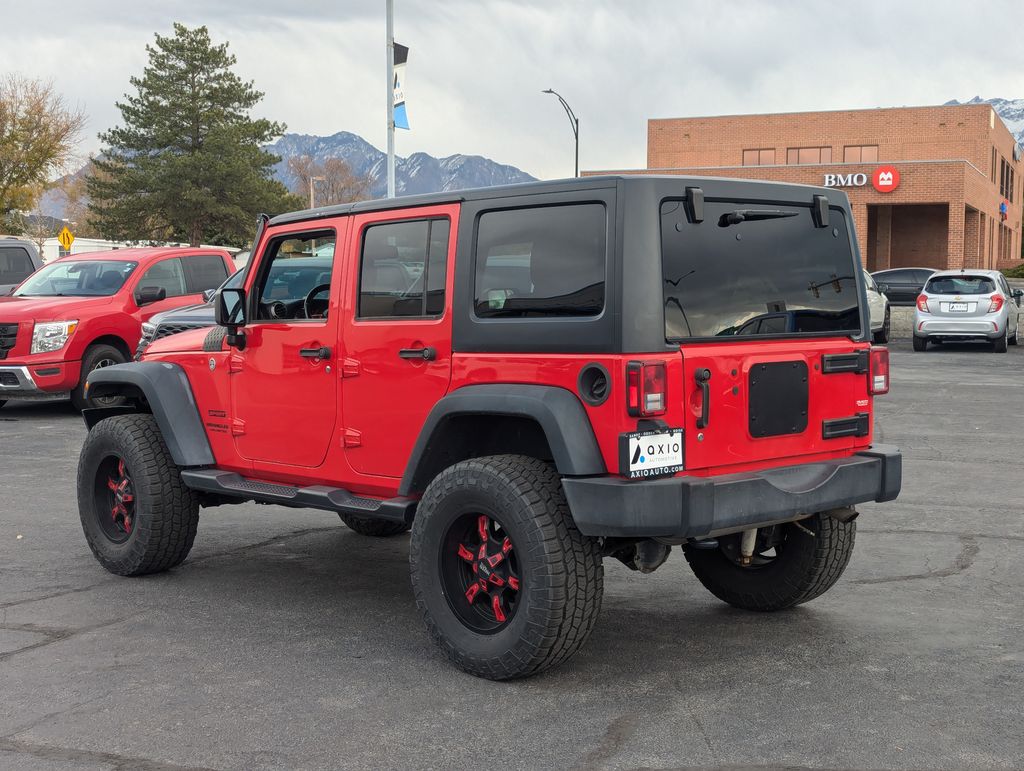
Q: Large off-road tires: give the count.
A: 4